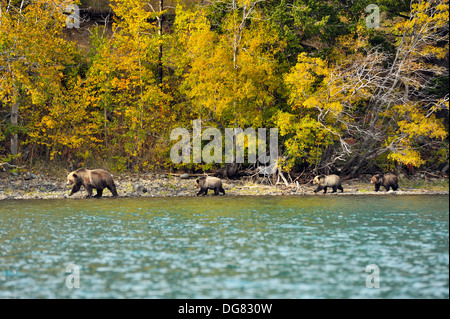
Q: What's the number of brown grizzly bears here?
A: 4